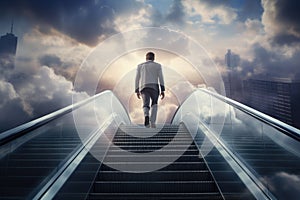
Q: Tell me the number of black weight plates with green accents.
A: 0